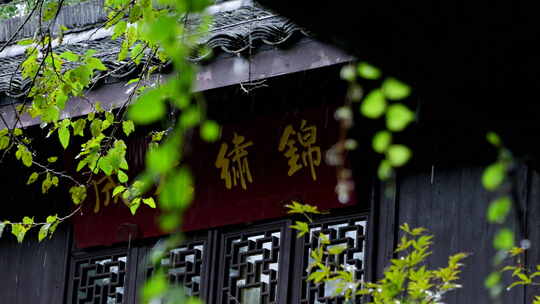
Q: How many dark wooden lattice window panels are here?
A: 4